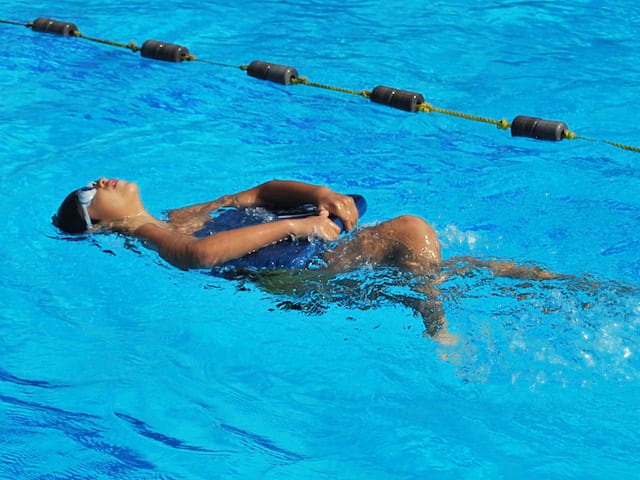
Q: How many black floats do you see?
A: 5